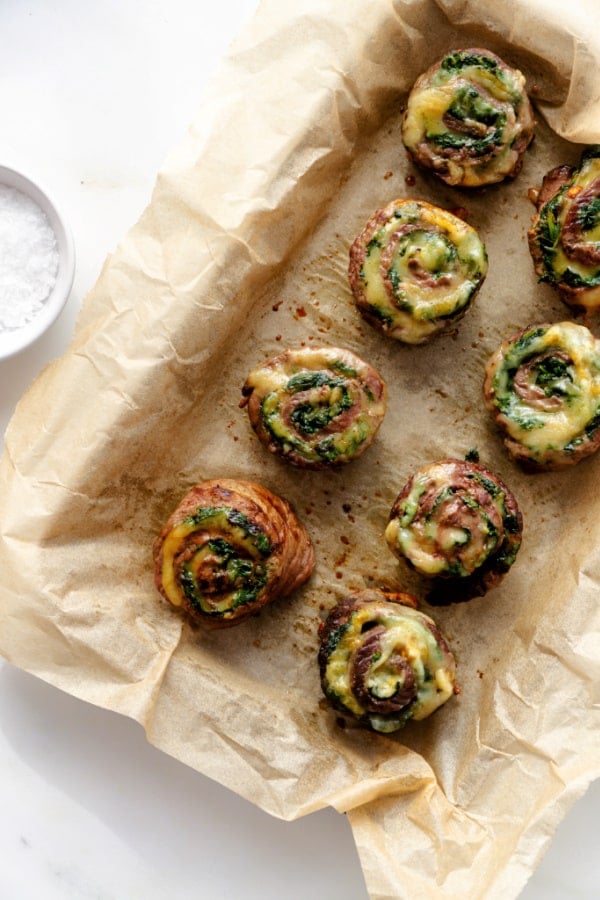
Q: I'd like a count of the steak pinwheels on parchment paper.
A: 8